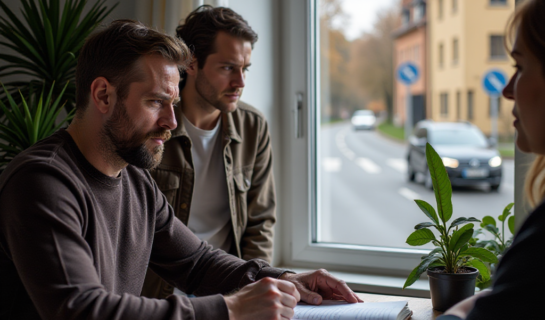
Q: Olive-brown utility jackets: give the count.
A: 1